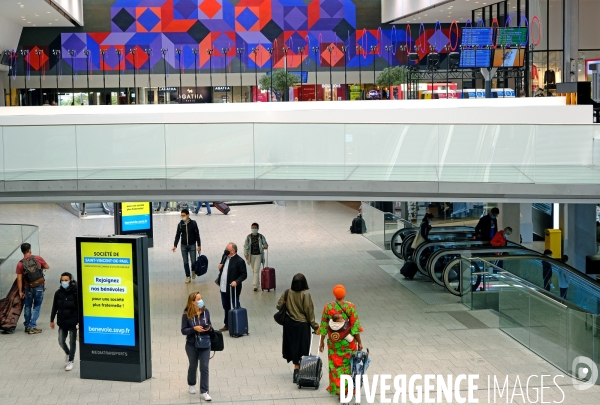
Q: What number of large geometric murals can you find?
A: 1